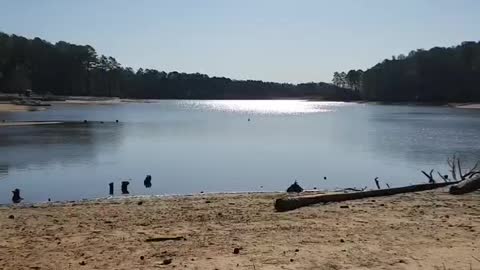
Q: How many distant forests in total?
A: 2